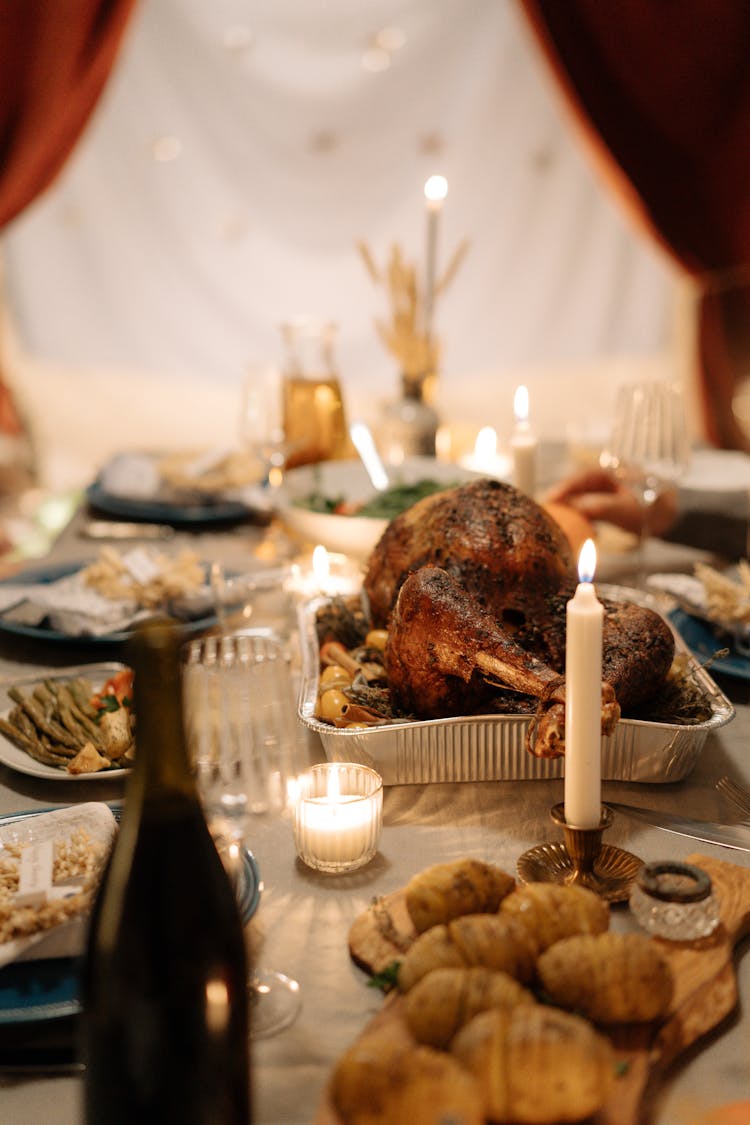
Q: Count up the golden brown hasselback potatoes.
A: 7